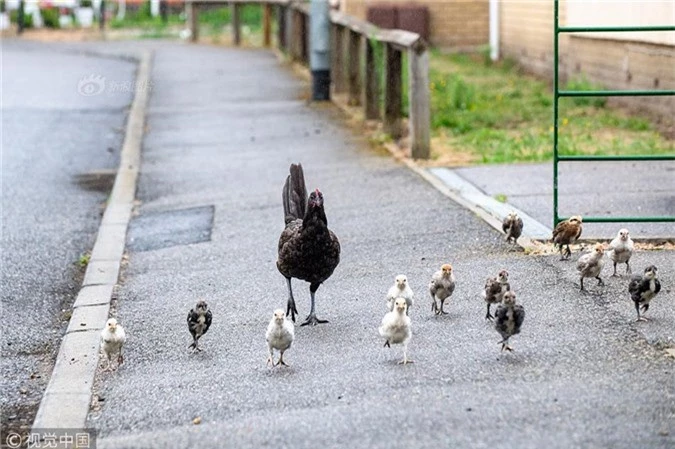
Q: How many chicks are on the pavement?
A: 13